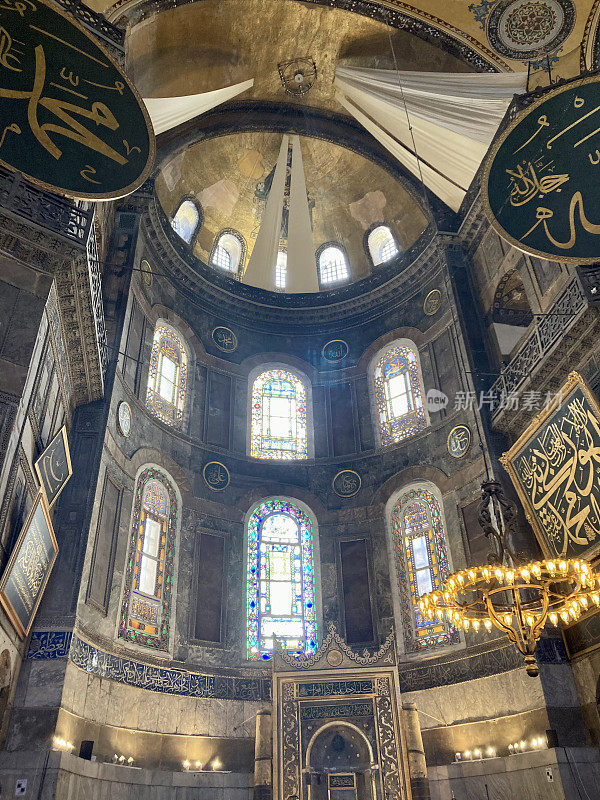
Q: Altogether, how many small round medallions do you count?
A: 8